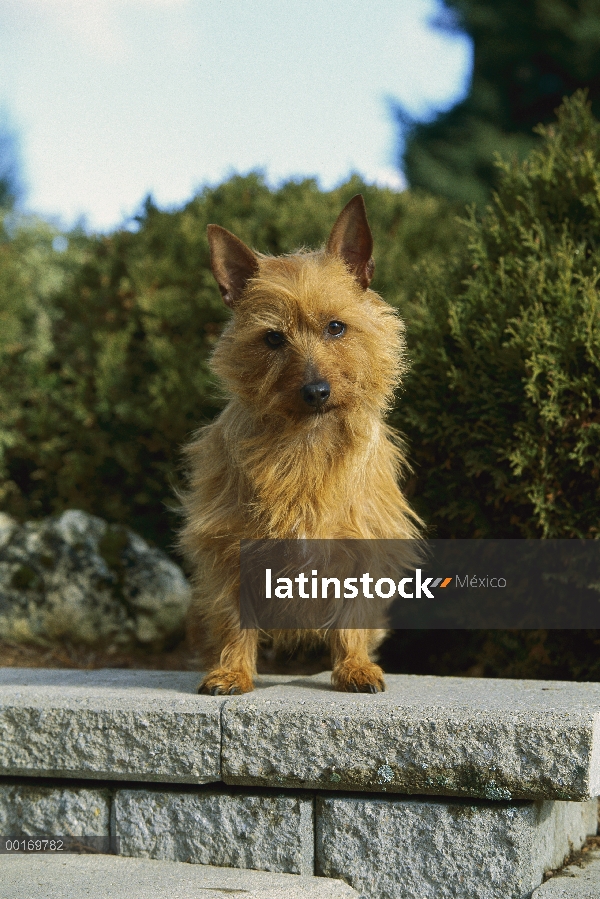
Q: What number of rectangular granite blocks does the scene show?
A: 5